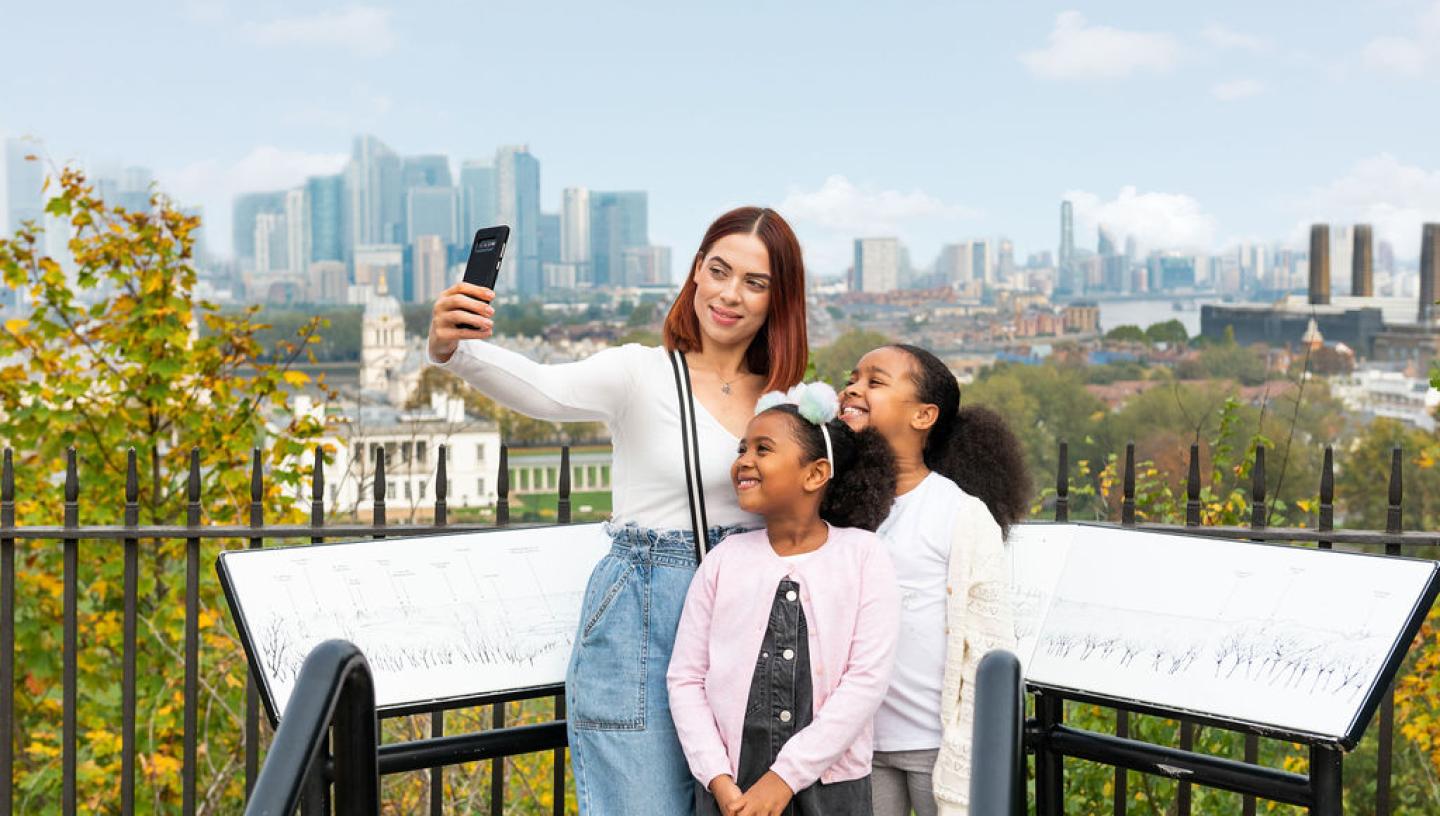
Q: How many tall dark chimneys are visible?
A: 3